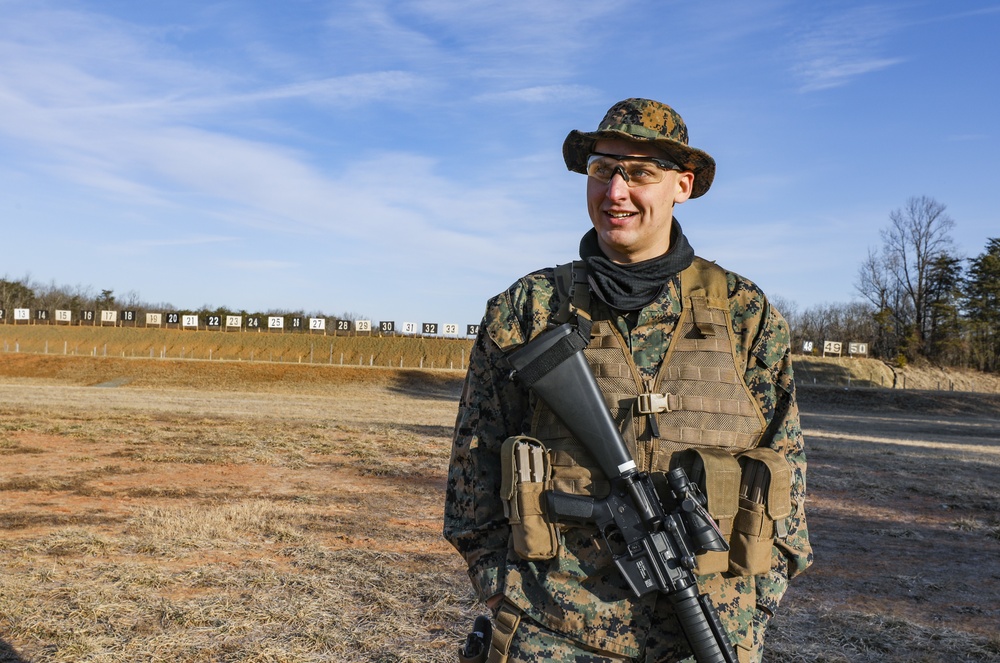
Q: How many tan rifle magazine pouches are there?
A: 3